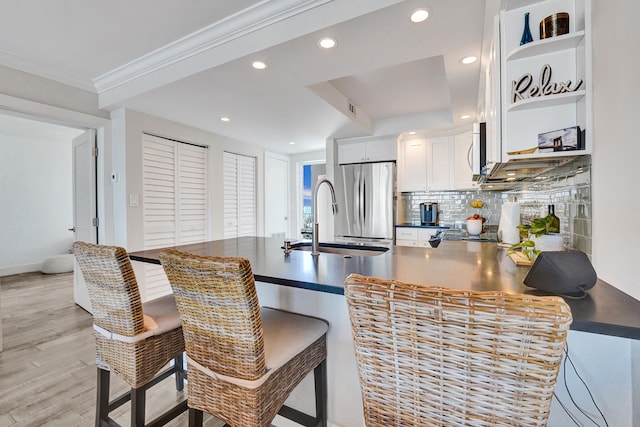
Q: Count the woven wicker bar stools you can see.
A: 3